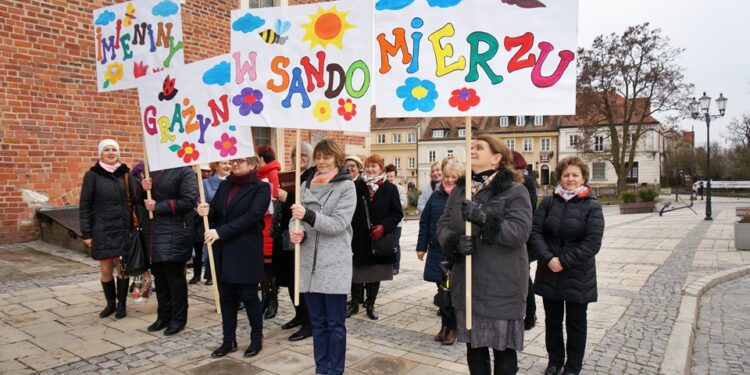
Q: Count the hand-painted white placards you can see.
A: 4